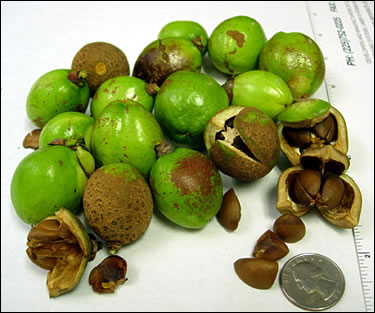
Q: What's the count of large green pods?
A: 12